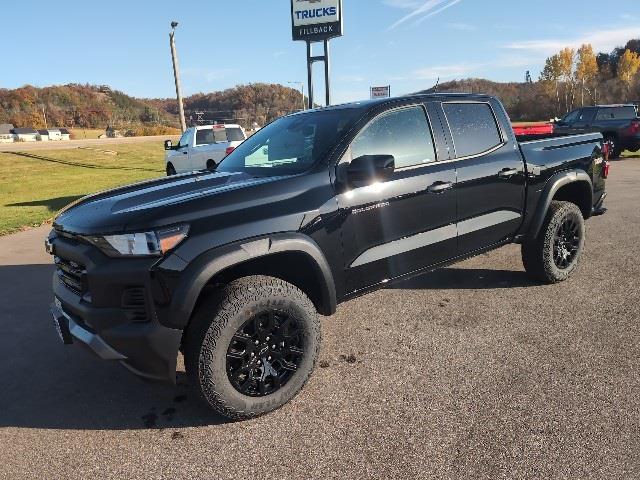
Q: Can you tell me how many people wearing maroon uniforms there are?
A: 0